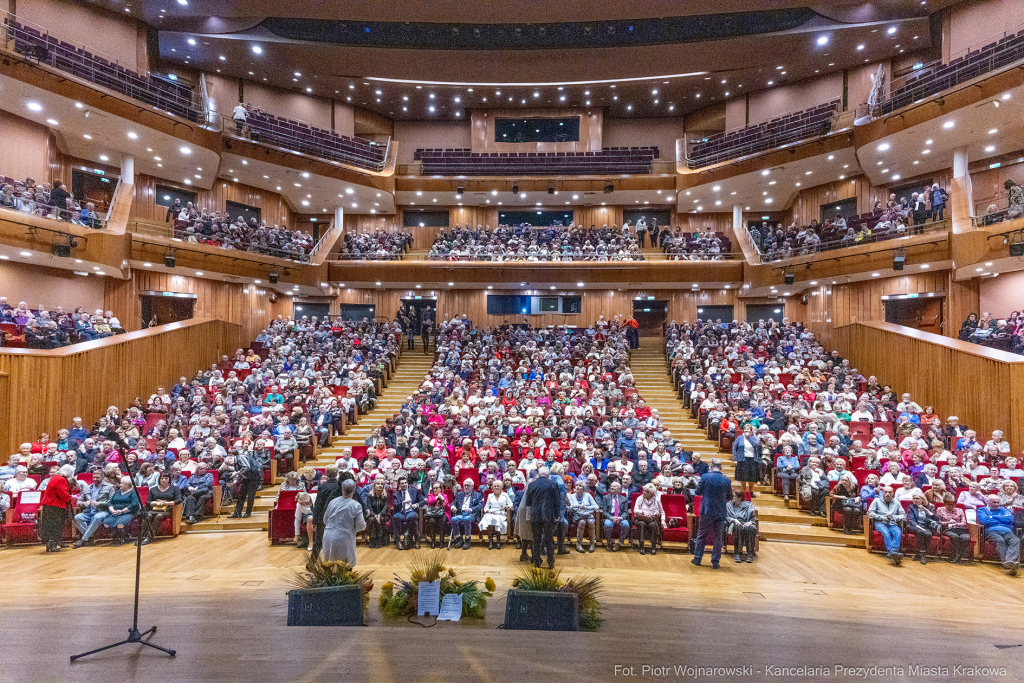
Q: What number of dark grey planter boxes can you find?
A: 2